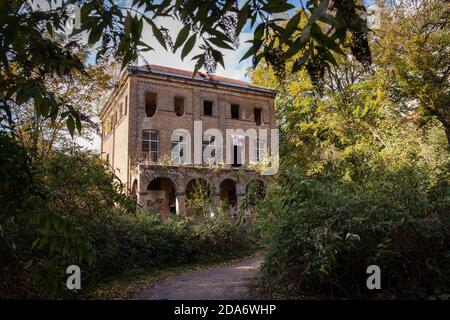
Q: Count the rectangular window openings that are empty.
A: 5